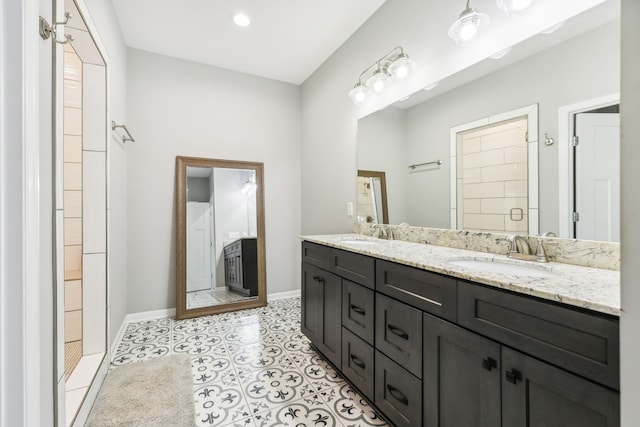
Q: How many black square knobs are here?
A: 4